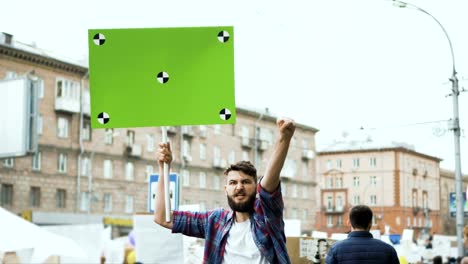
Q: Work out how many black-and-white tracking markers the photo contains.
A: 5